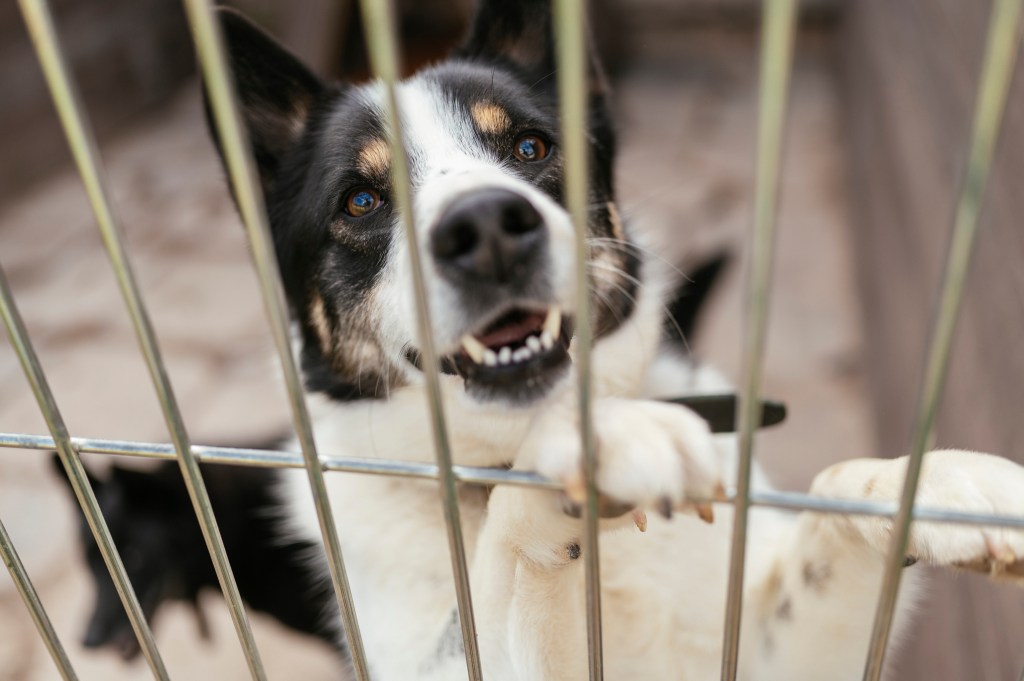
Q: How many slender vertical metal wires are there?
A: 8